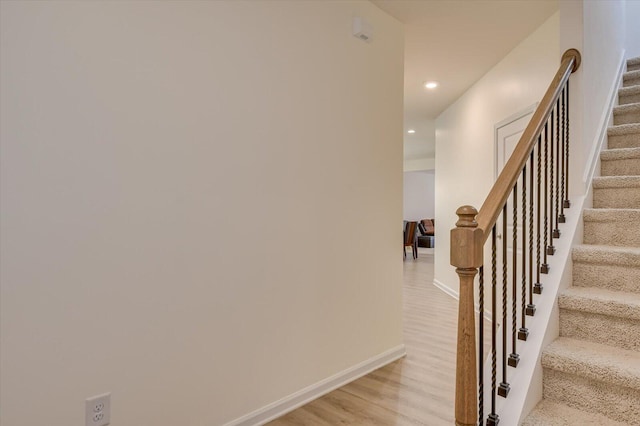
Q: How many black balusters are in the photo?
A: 12